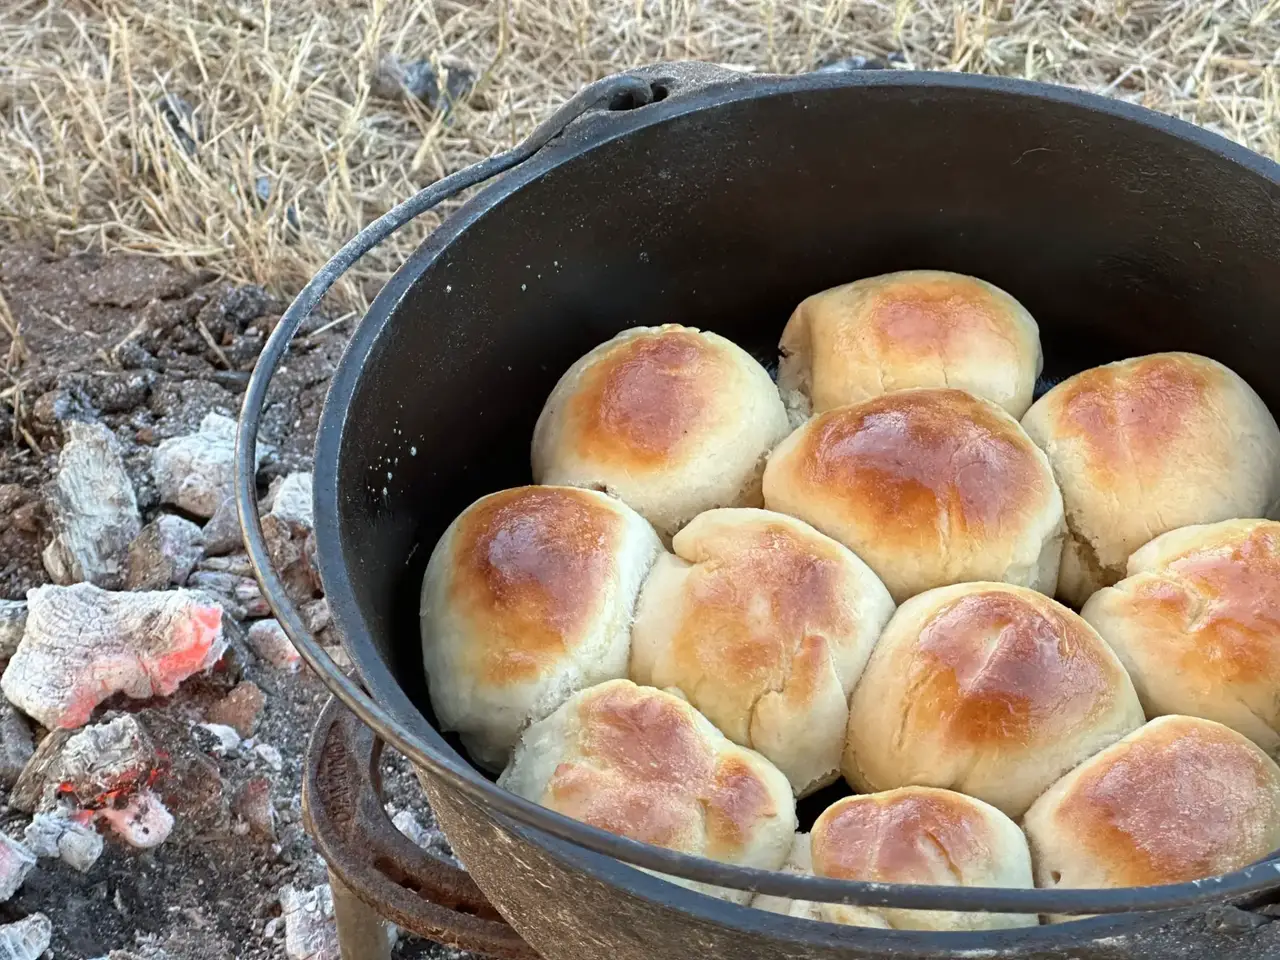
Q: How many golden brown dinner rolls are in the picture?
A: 11